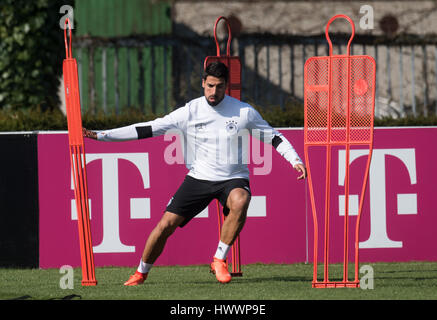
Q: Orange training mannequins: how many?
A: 3